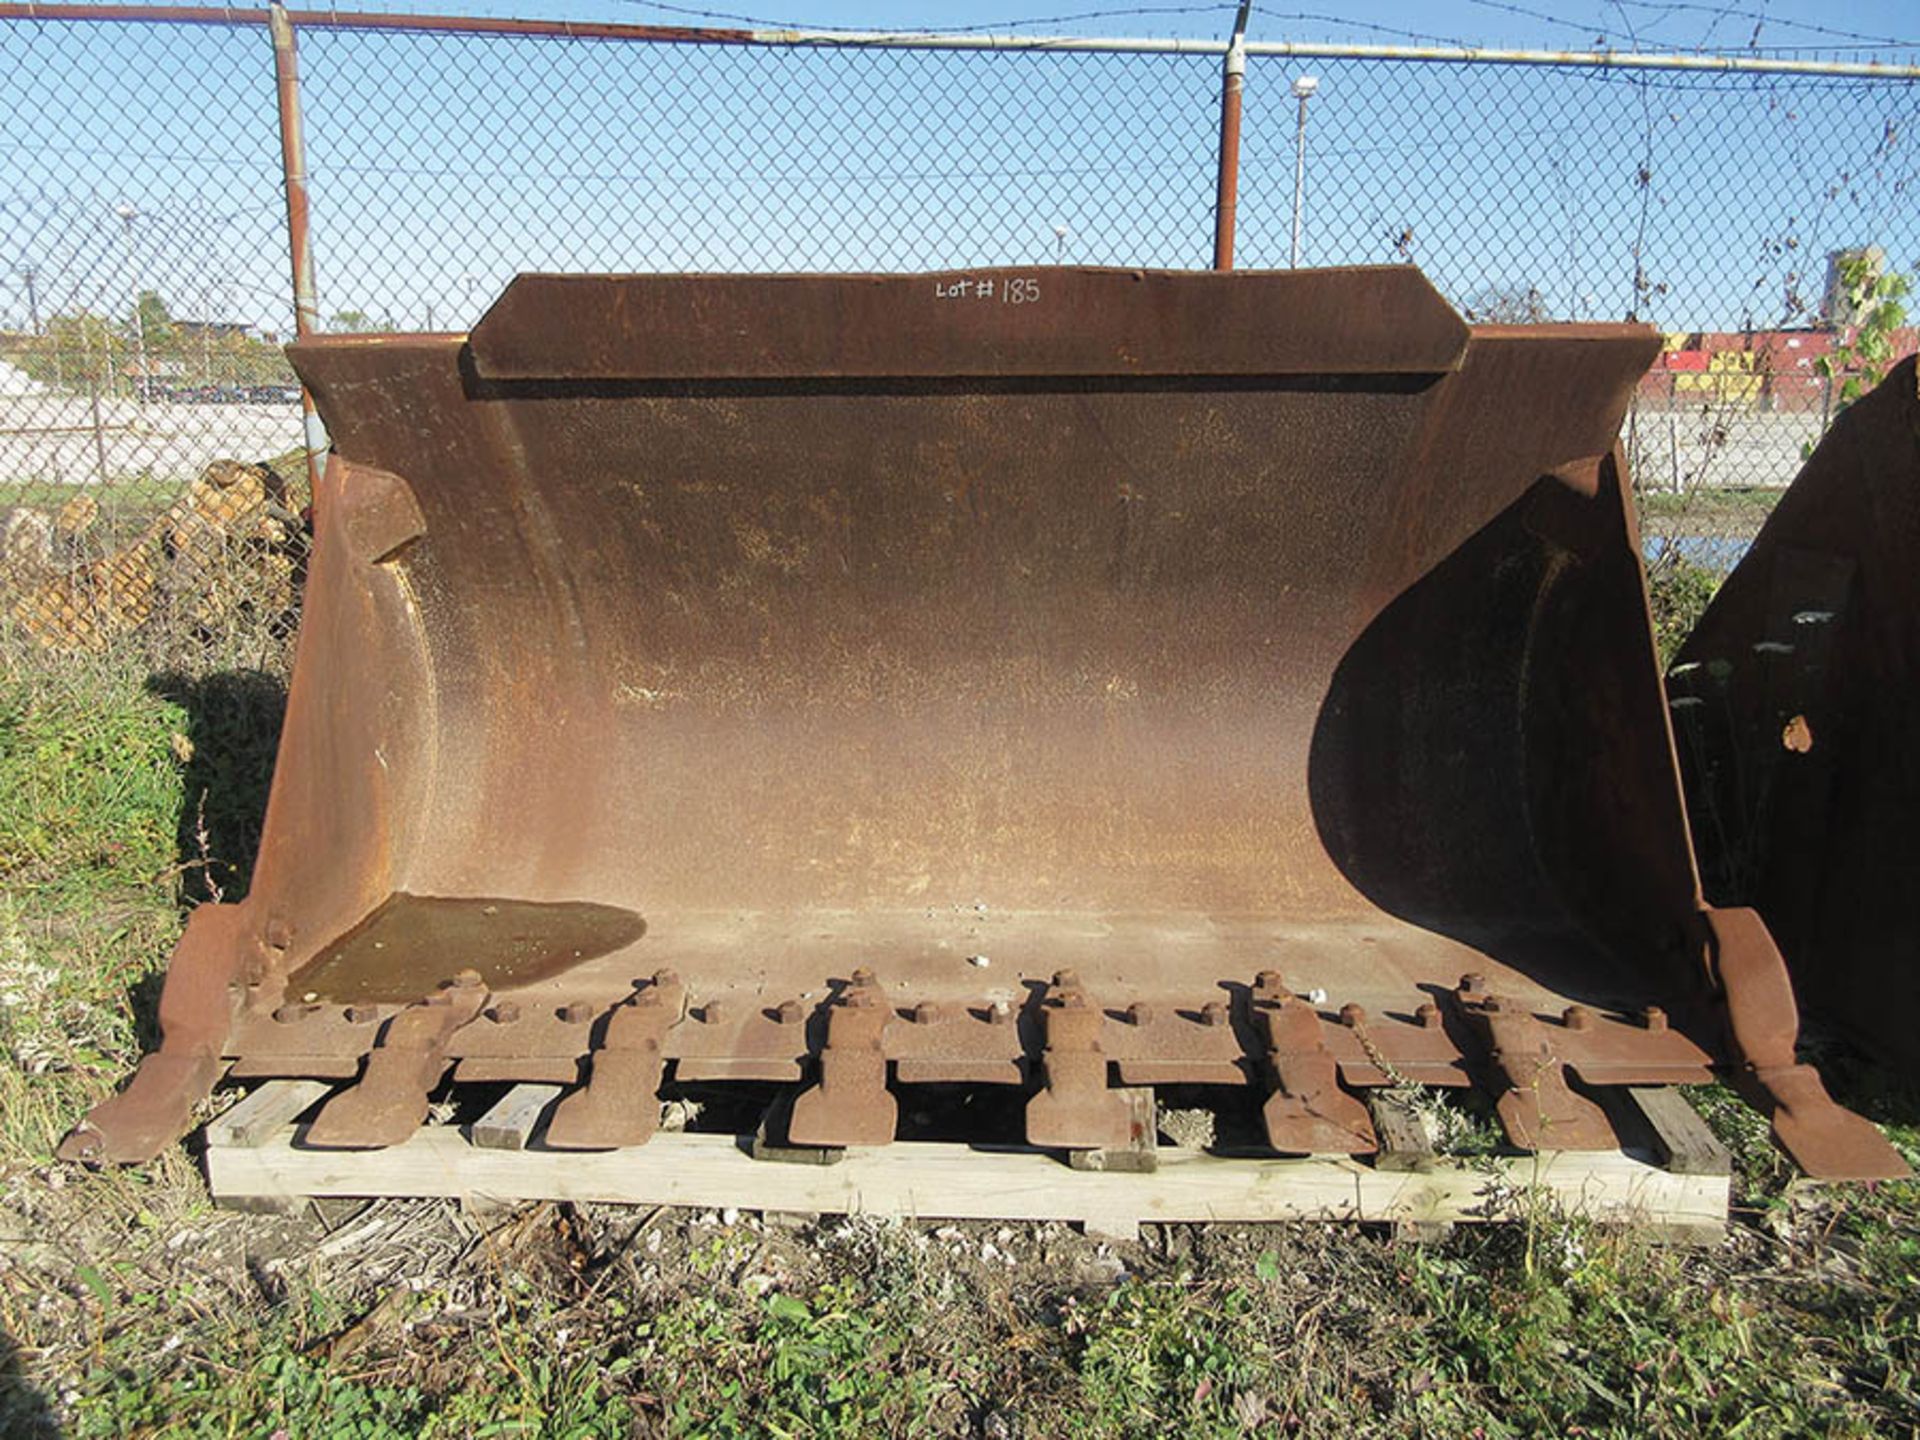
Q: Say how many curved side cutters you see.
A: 2